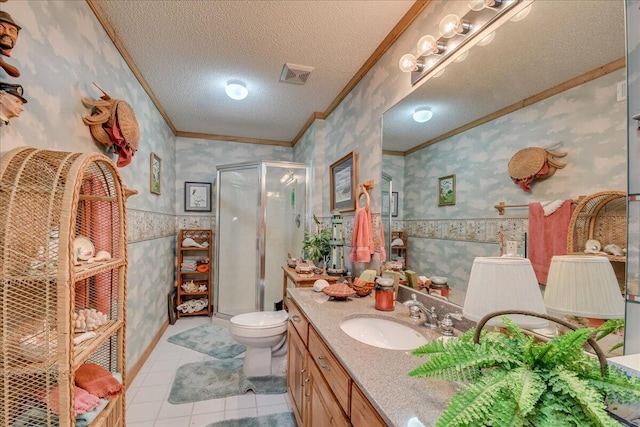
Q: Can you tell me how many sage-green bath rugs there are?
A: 3